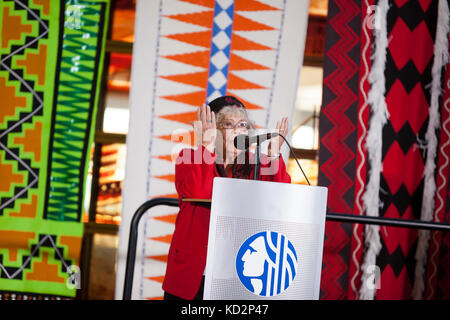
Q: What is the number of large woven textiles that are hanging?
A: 3